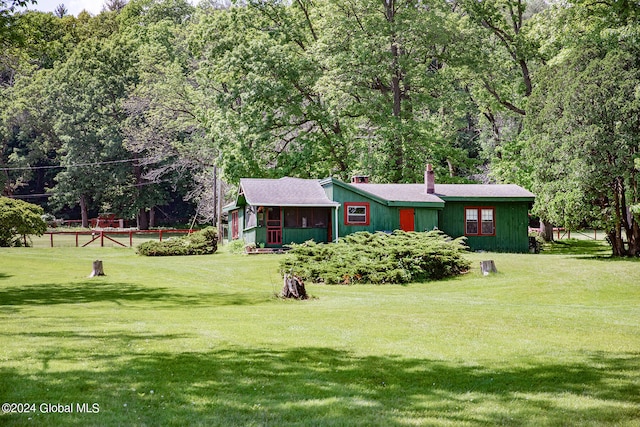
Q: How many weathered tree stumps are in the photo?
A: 3